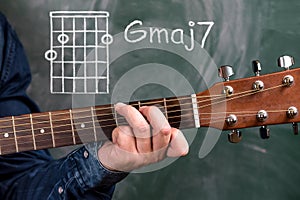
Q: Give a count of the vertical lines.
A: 6